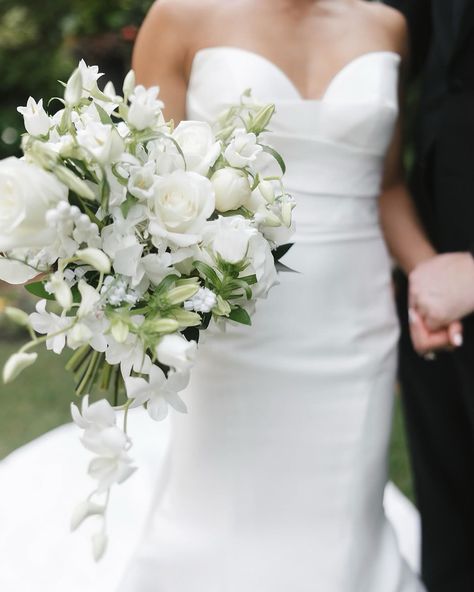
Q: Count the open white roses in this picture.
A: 3